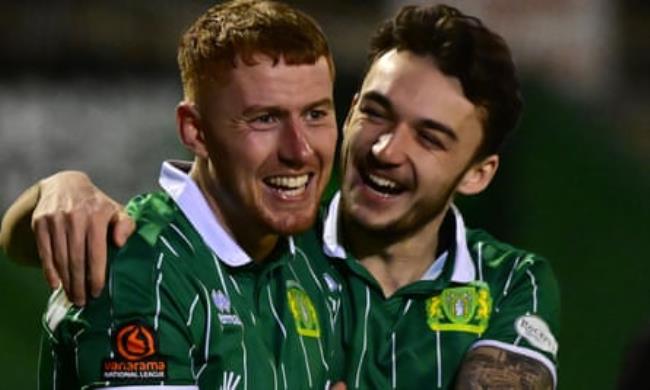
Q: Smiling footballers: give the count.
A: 2